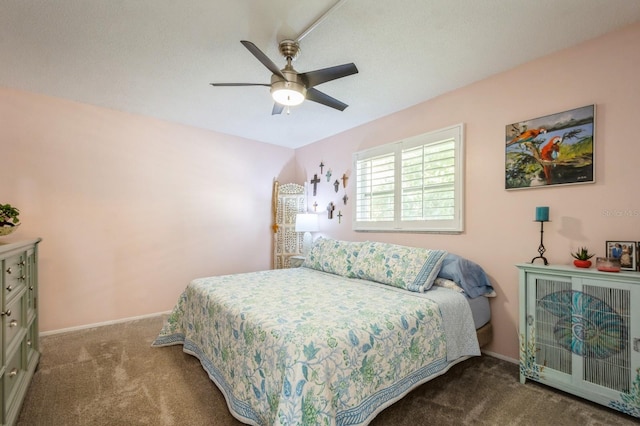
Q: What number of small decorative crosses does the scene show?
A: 9